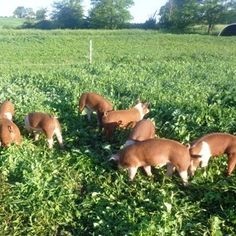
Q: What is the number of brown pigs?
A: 8